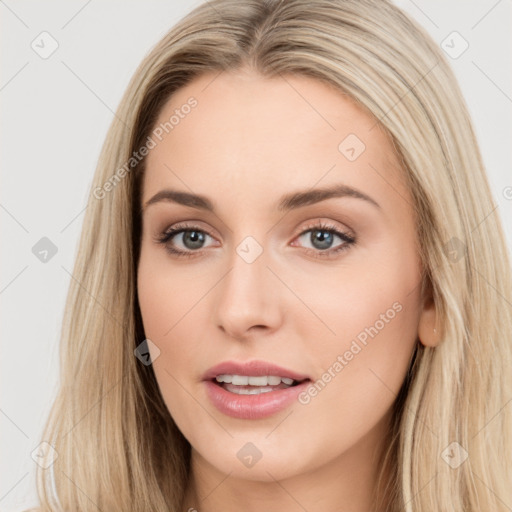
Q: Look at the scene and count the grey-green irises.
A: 2